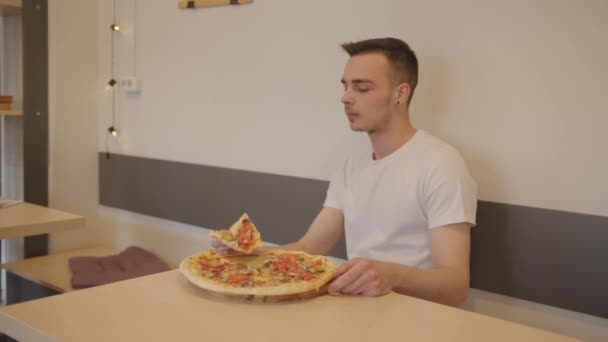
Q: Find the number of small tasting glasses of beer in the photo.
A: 0